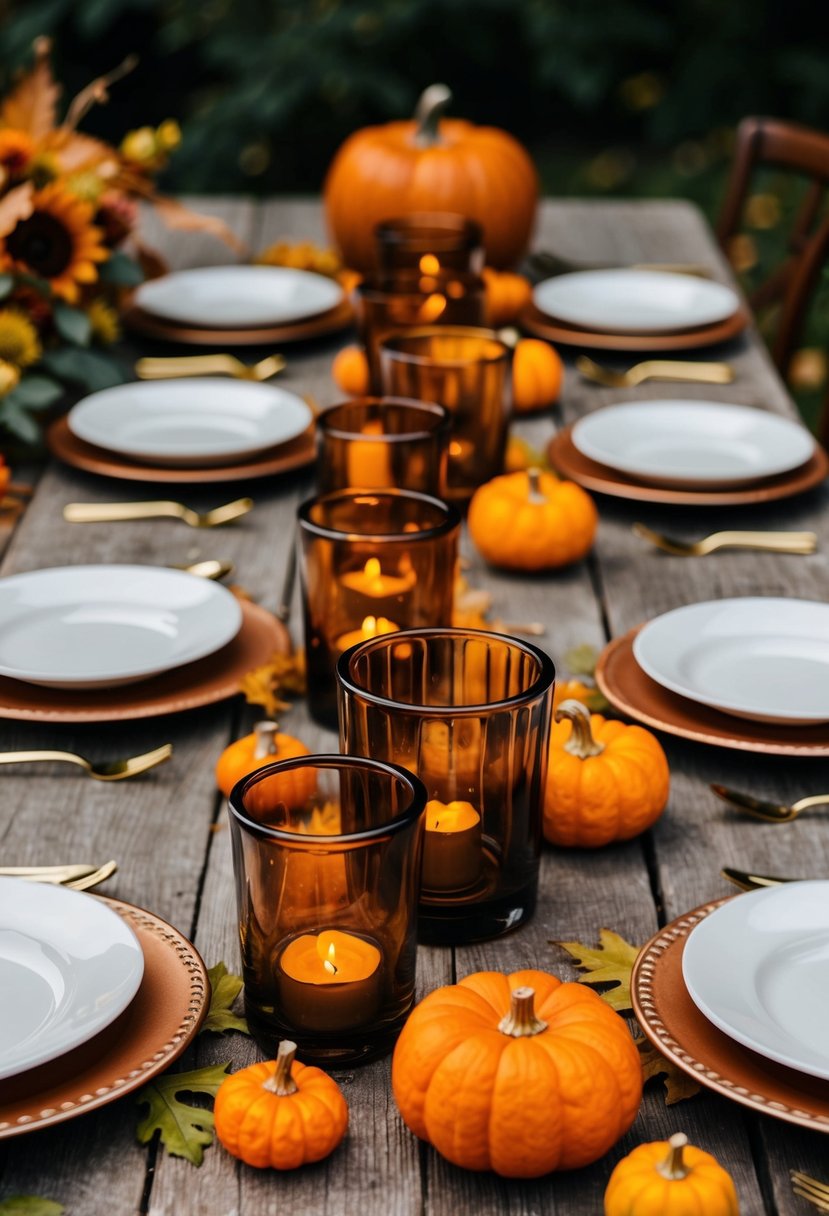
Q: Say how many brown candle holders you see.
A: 7